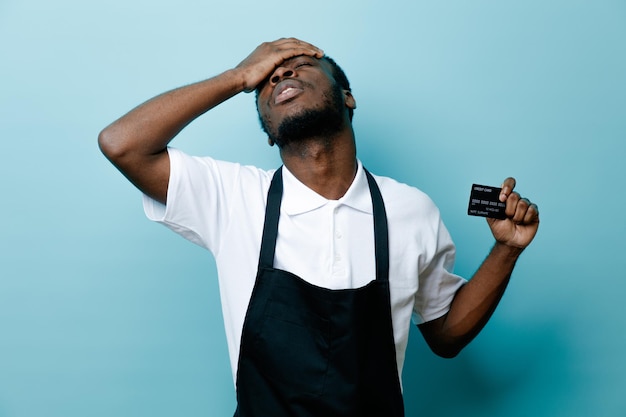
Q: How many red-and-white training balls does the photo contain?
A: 0